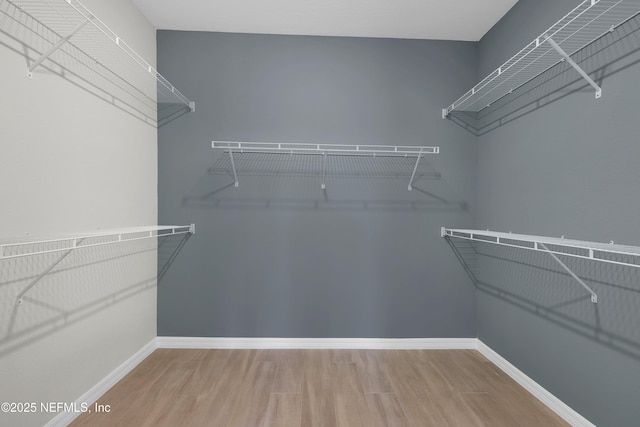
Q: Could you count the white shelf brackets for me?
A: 7